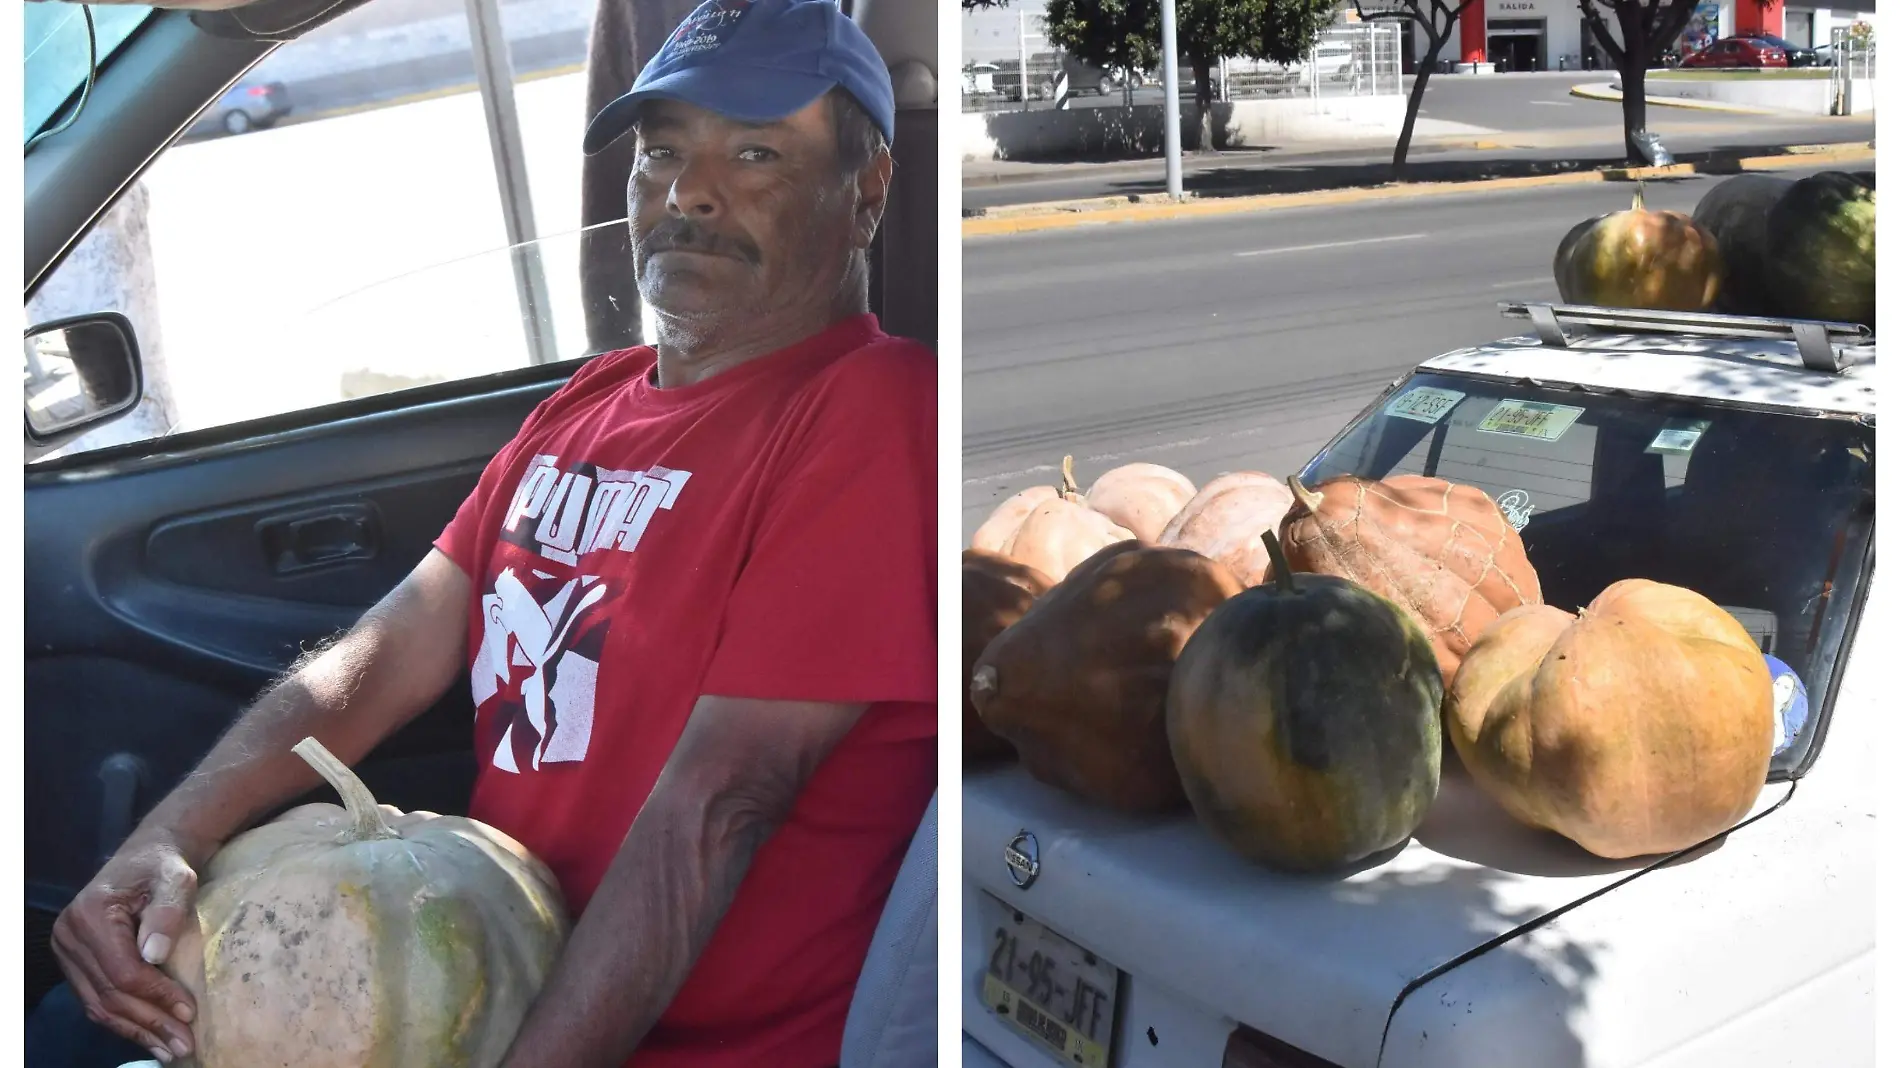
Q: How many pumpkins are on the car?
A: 11